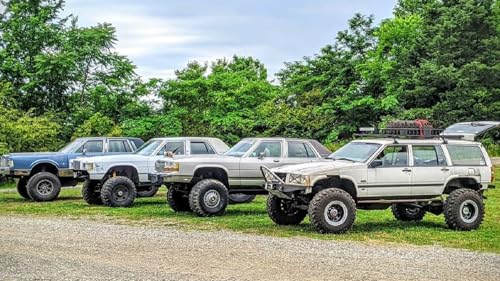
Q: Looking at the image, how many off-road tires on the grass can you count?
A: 12